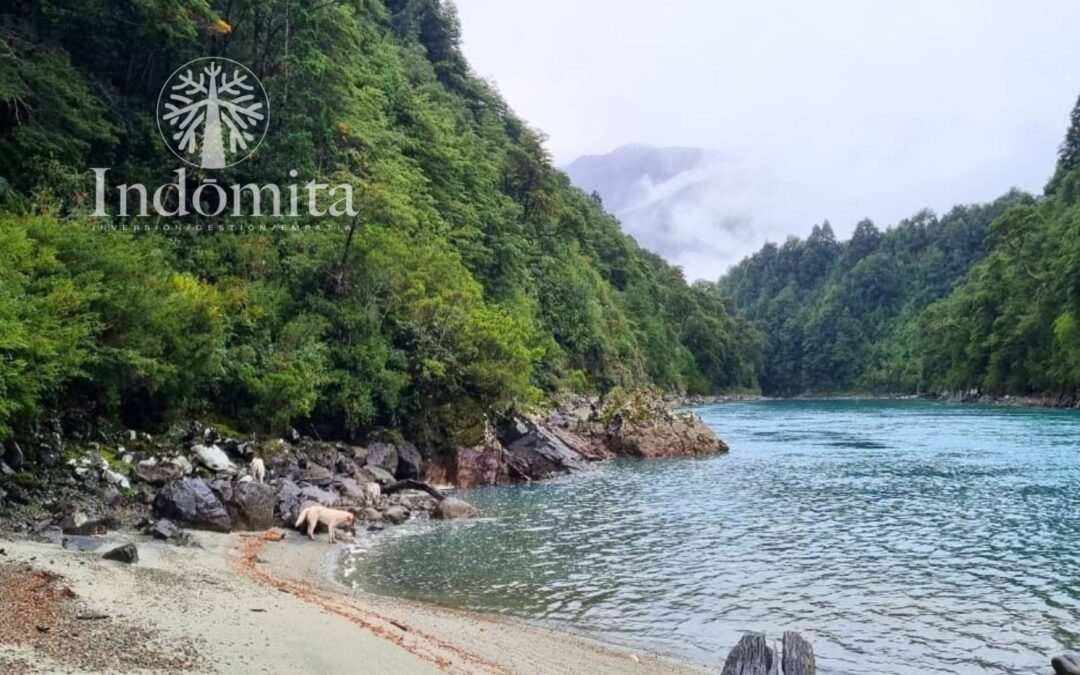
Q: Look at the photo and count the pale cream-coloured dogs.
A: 3